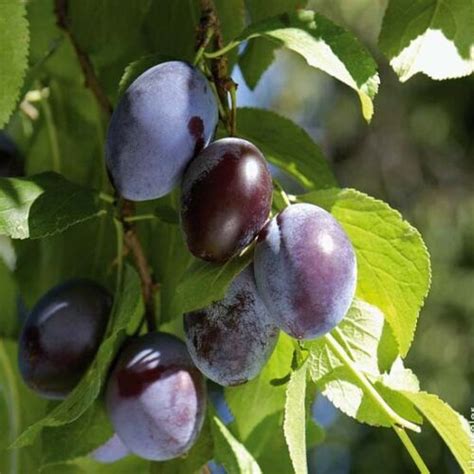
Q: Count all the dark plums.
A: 6